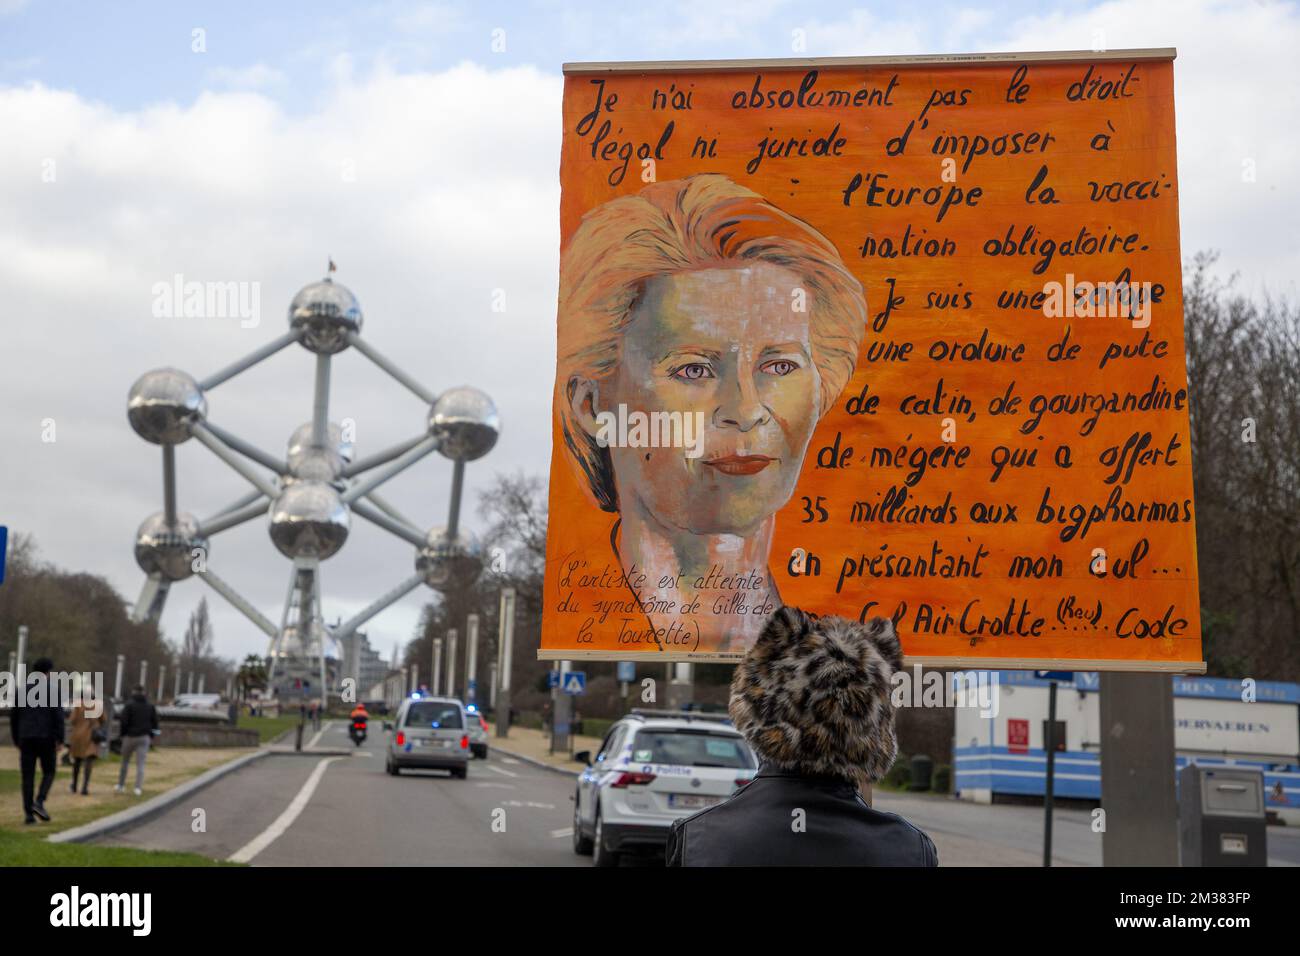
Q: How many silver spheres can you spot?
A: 9